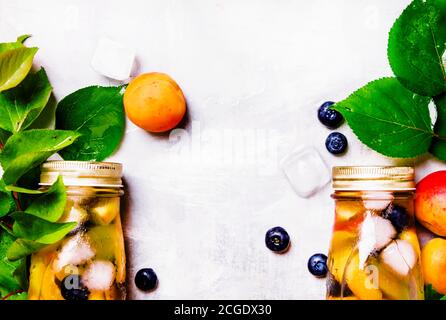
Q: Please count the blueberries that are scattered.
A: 5